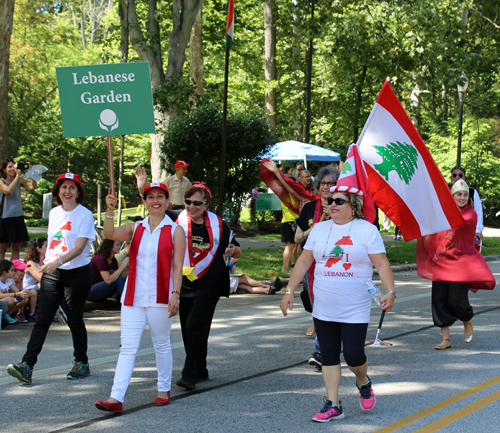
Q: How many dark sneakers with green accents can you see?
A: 2